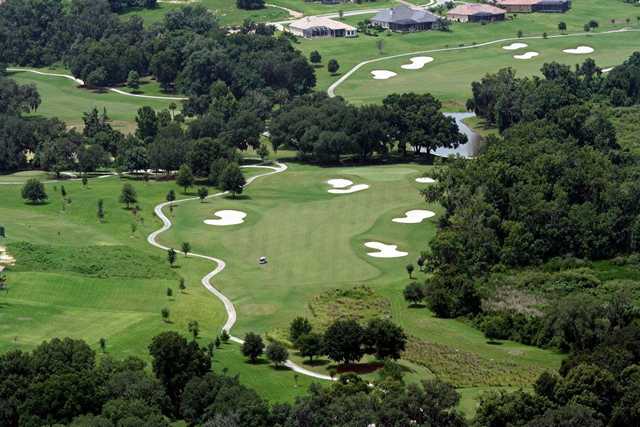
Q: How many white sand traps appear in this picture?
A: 11